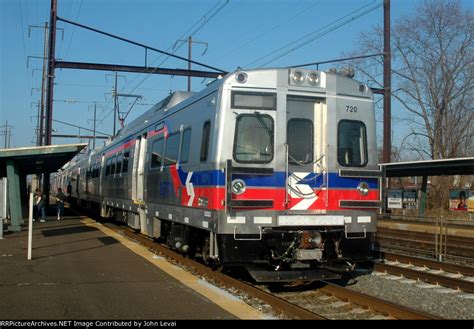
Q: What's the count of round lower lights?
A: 2